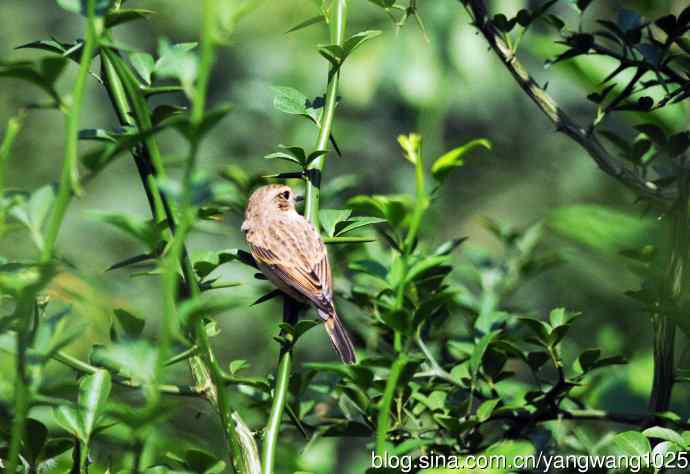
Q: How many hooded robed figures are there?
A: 0